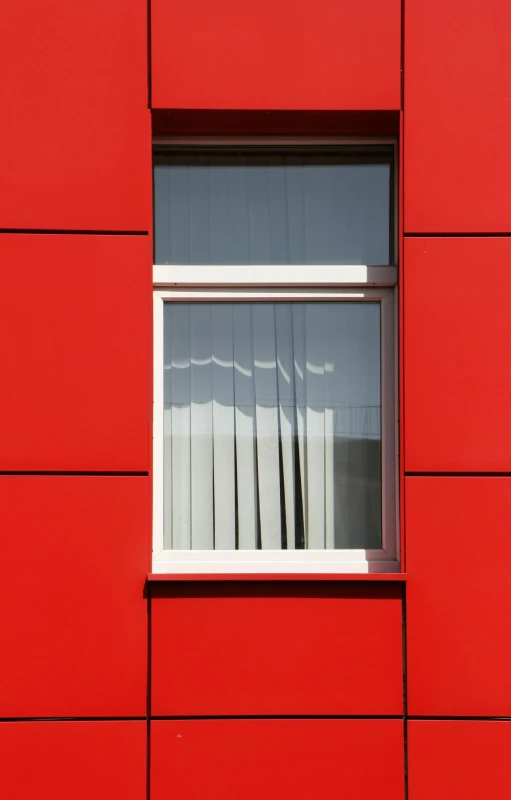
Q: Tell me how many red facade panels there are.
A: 11